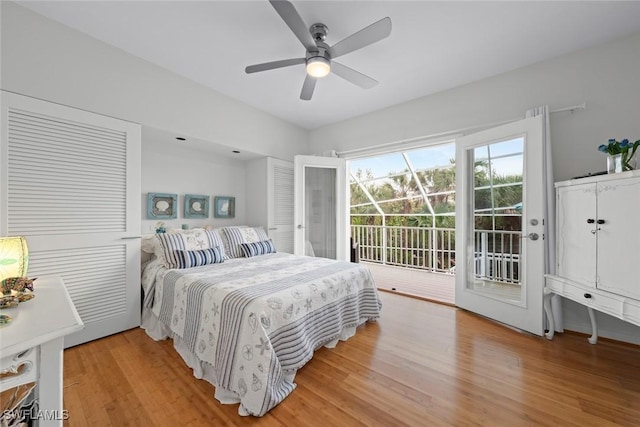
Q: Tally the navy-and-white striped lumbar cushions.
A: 2